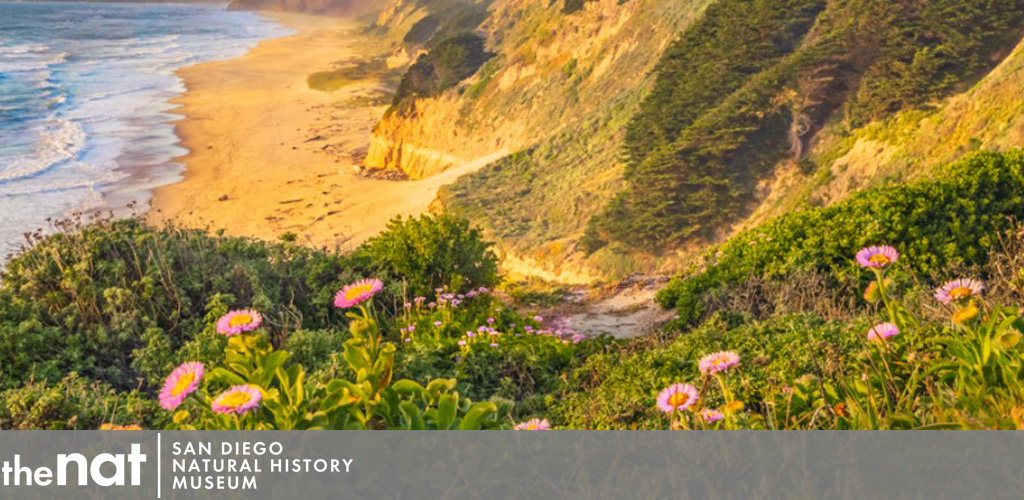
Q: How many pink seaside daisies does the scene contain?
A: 11